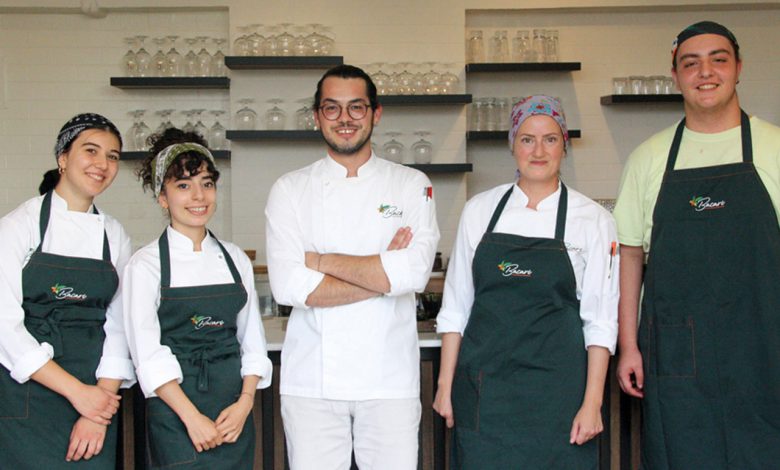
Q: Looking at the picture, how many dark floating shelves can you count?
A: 9